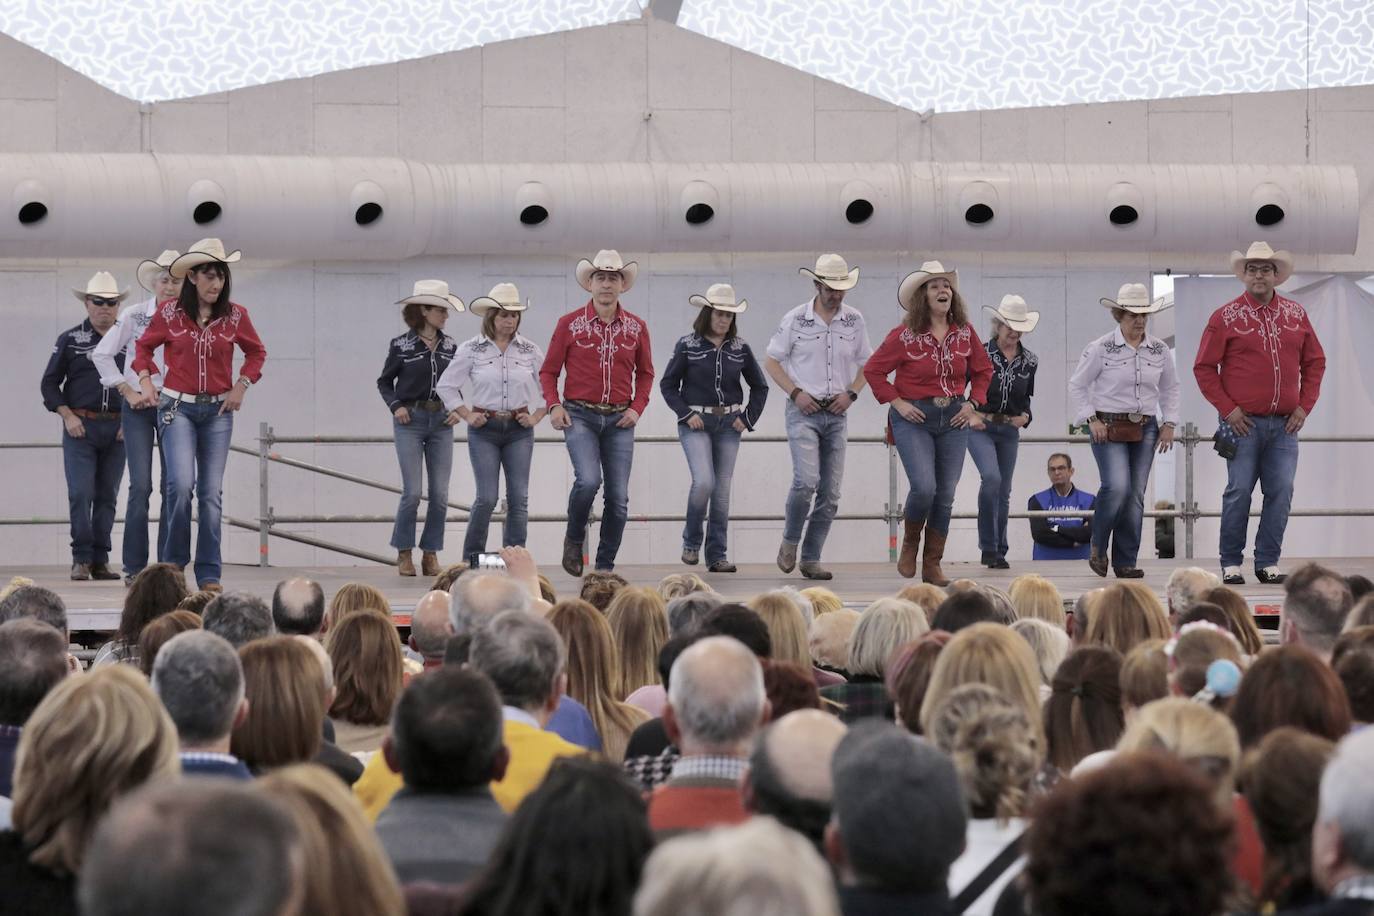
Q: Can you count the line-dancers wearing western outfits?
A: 12